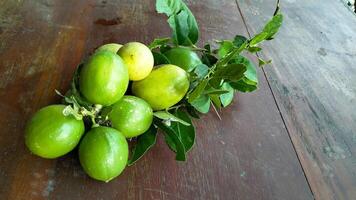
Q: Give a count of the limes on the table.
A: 8